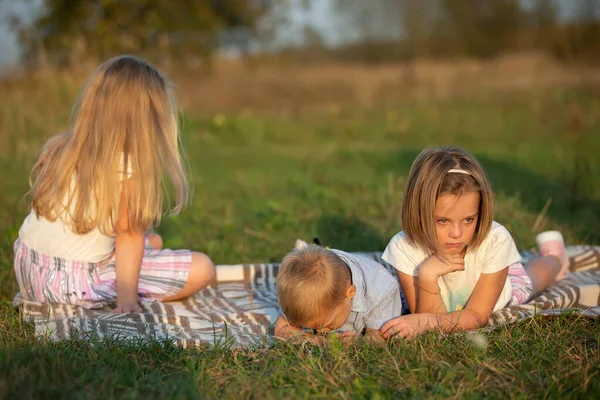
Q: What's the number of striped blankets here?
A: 1